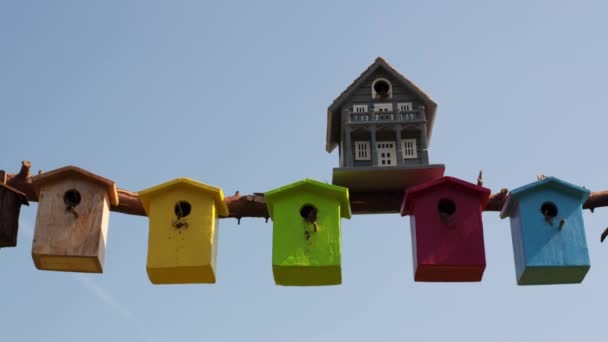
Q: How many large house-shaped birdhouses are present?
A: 1